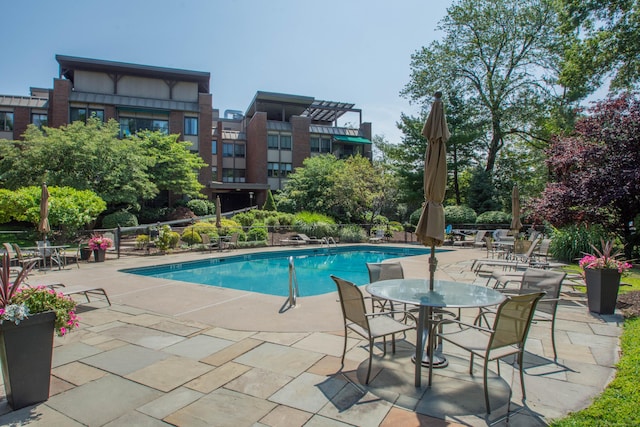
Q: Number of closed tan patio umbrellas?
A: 4